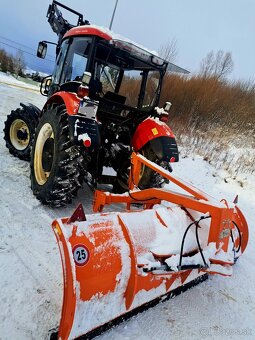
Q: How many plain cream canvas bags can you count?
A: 0